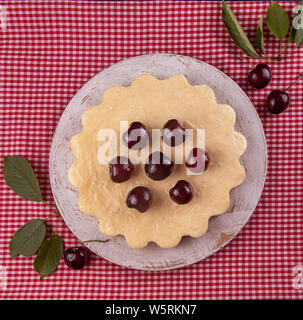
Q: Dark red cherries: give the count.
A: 10